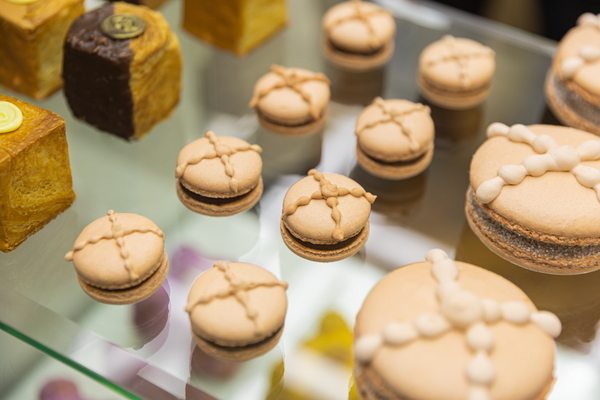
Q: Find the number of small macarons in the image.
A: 8